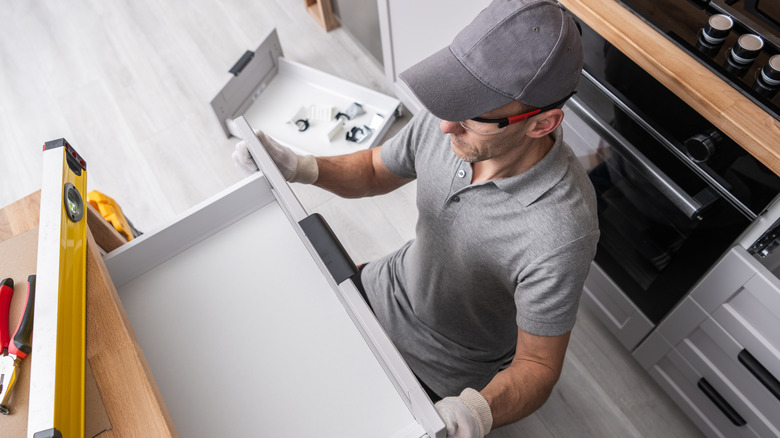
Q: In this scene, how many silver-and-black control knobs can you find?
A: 3